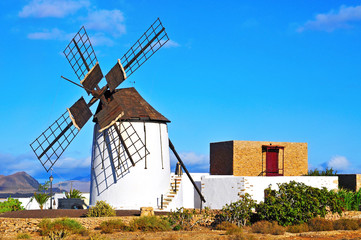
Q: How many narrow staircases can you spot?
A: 1